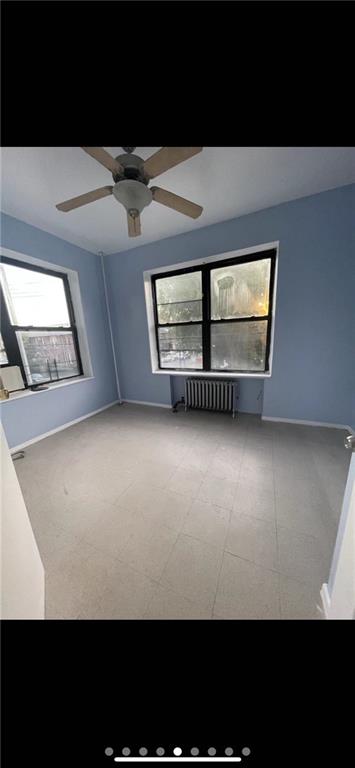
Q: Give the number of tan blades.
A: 5